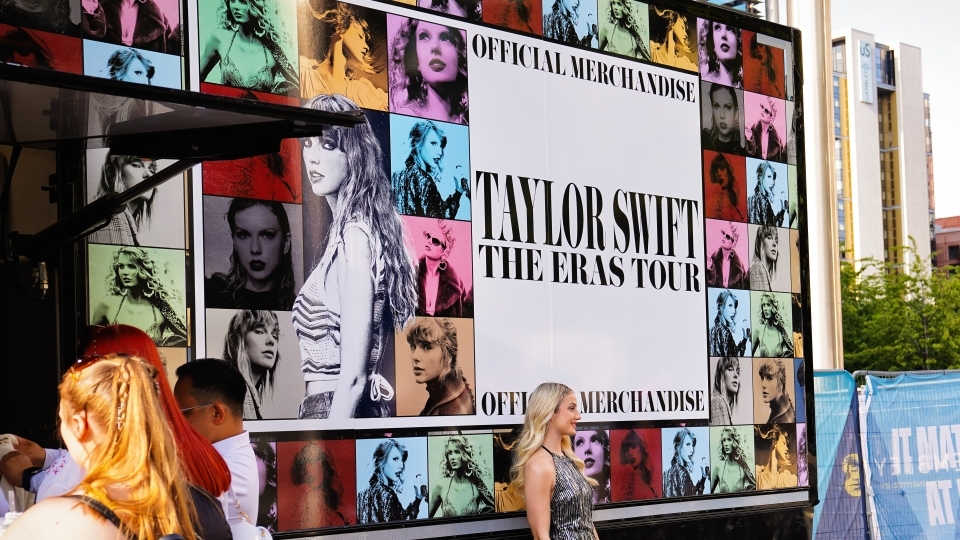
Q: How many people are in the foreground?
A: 4